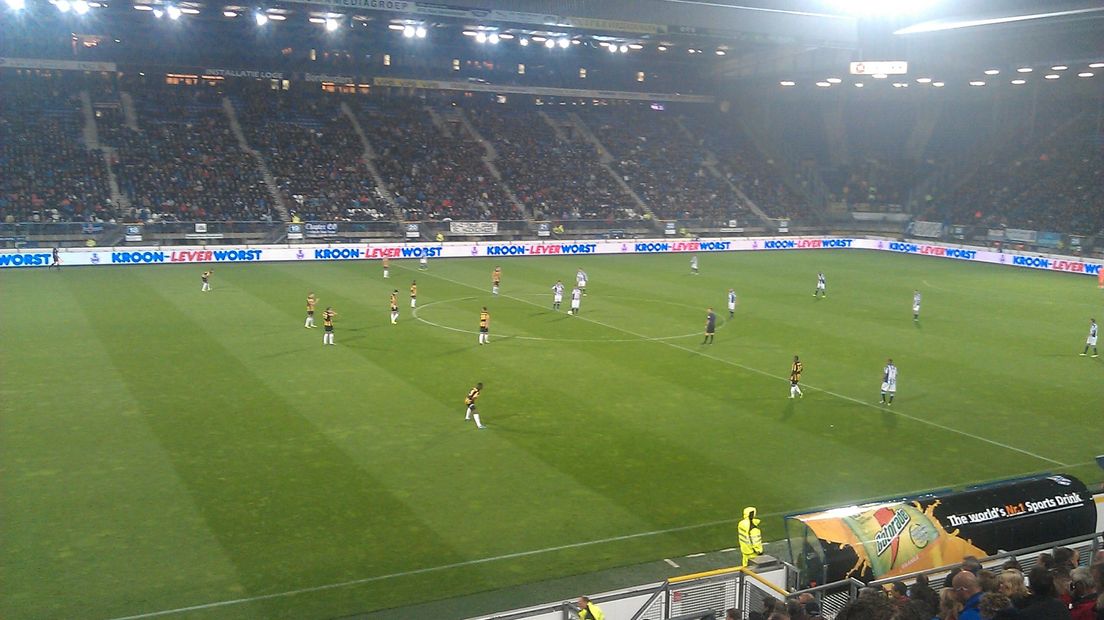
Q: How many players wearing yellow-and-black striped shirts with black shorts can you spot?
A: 10